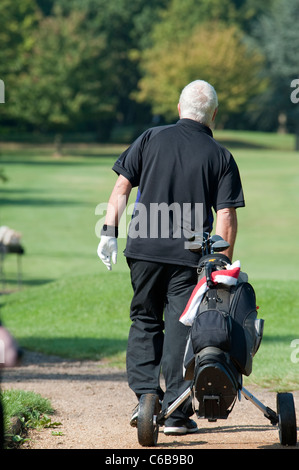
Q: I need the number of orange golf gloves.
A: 0